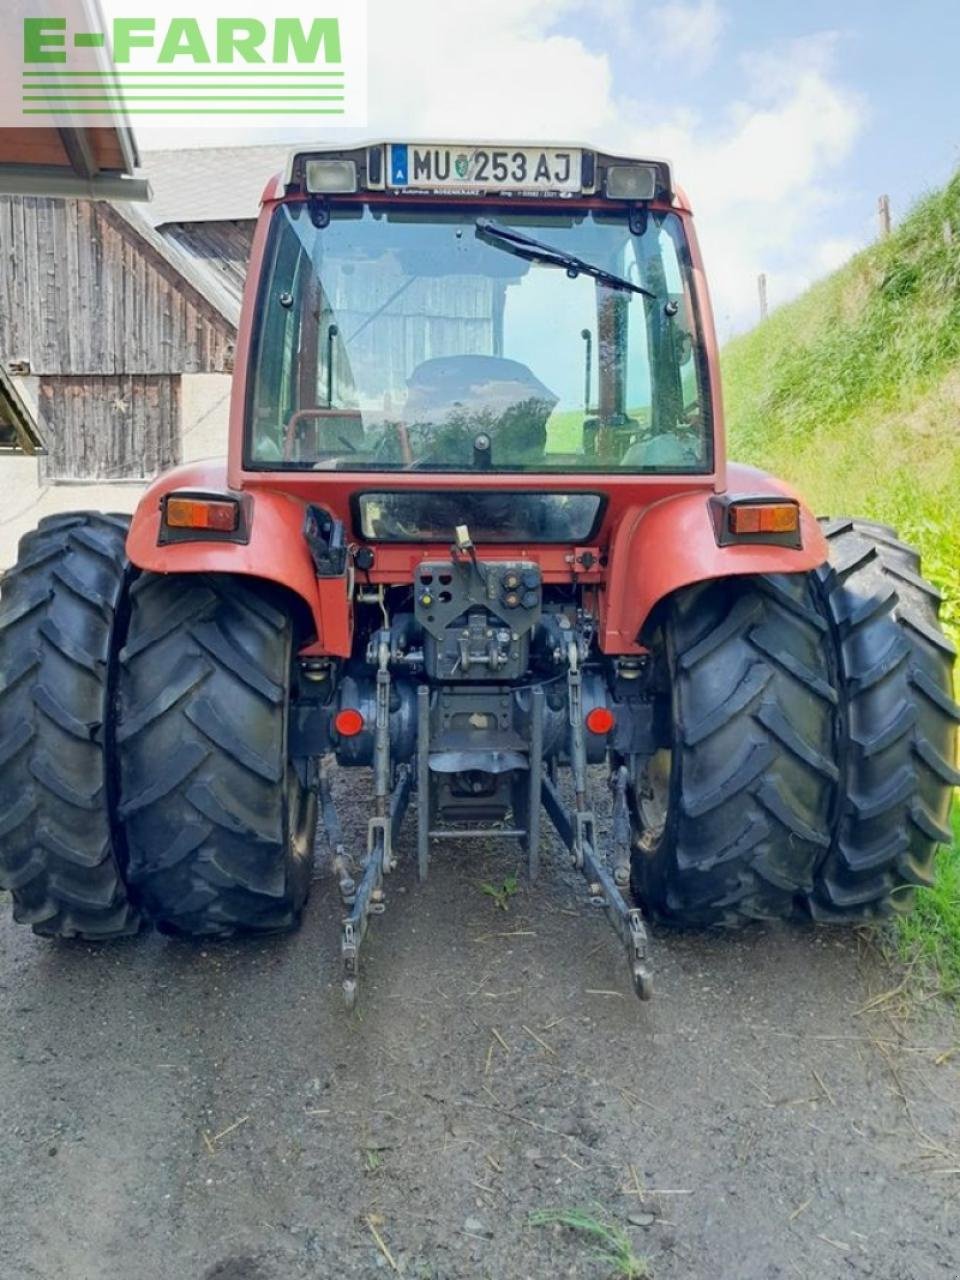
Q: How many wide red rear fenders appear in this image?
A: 2